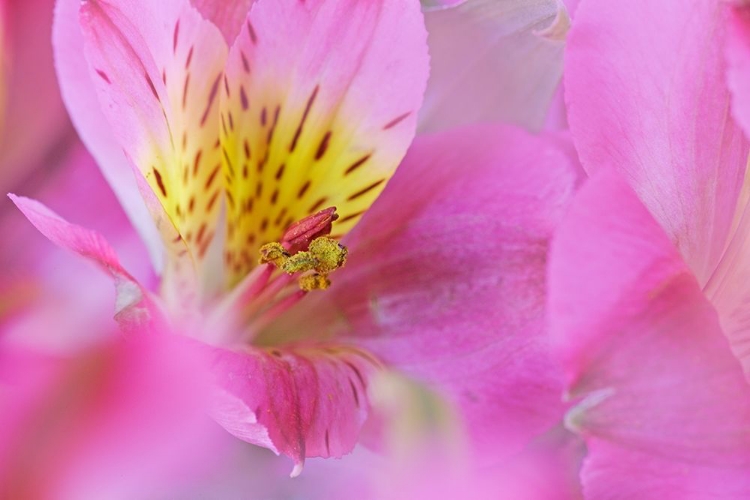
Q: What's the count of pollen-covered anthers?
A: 4